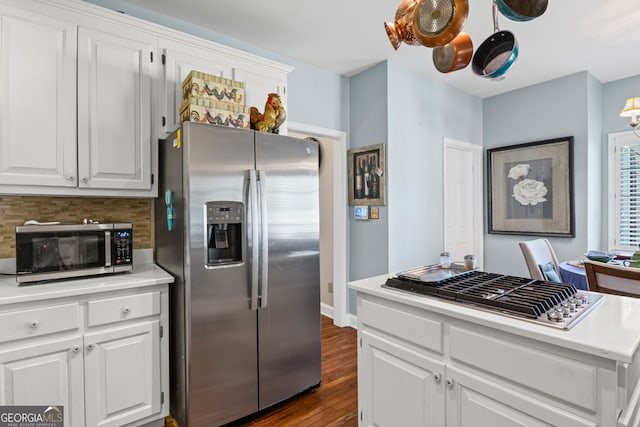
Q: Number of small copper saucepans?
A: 1